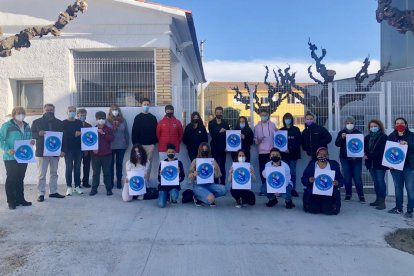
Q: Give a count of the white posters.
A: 13